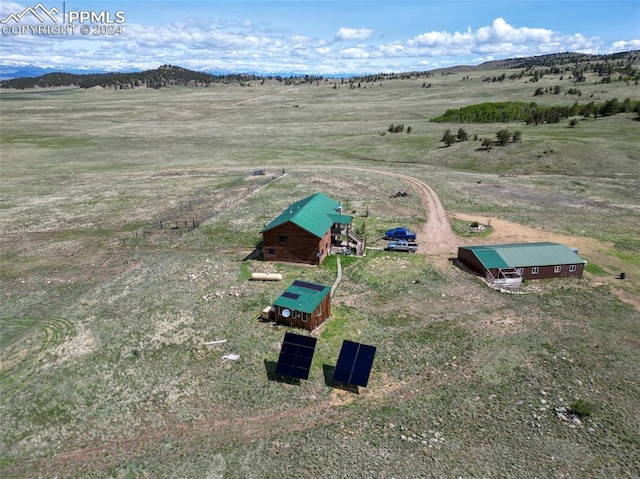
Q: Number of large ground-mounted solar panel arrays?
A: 2